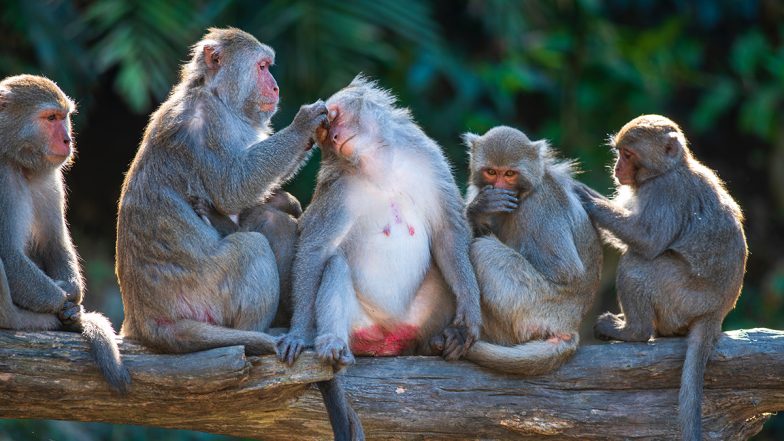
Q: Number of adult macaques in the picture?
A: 5